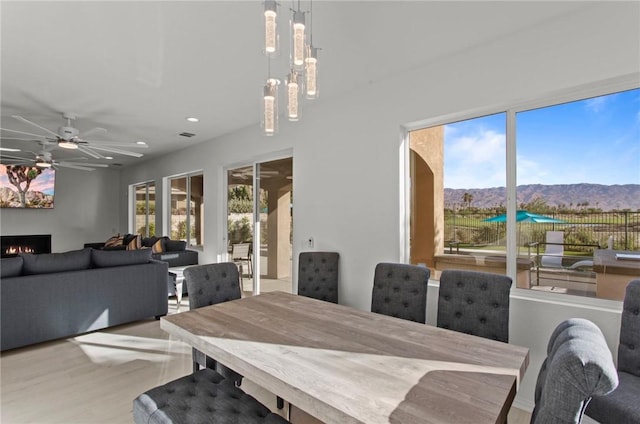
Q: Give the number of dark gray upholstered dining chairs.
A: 6